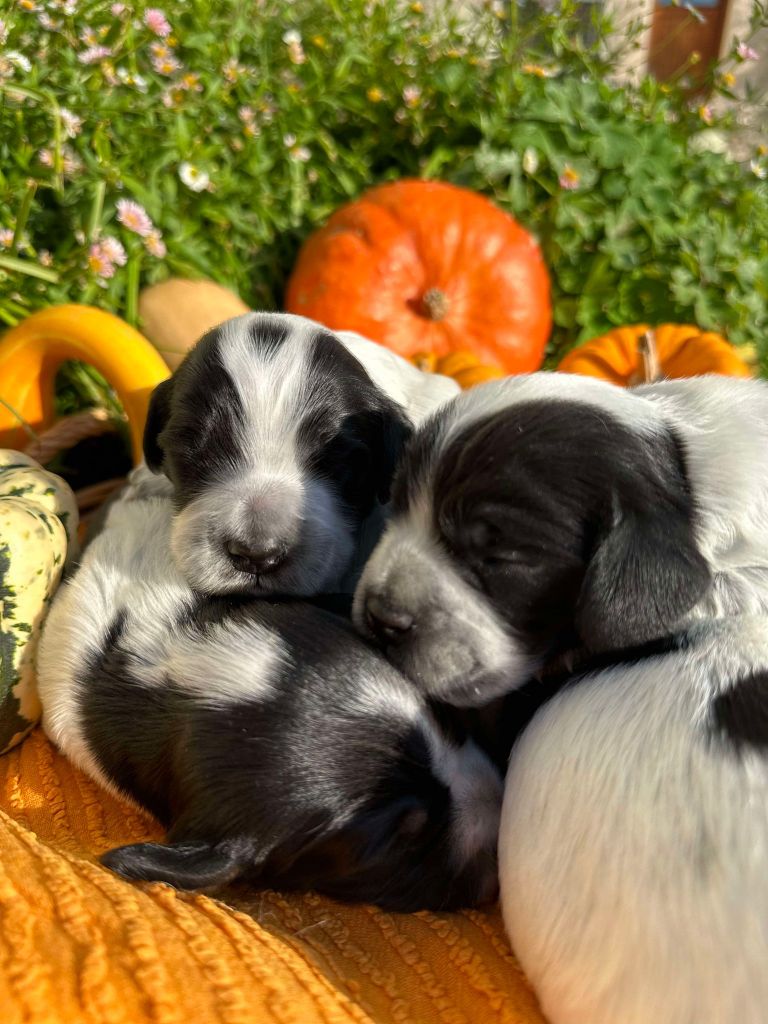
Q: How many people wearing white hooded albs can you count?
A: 0